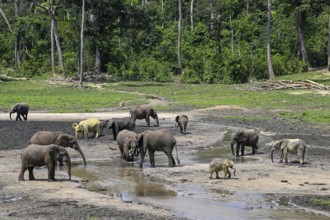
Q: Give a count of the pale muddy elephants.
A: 3